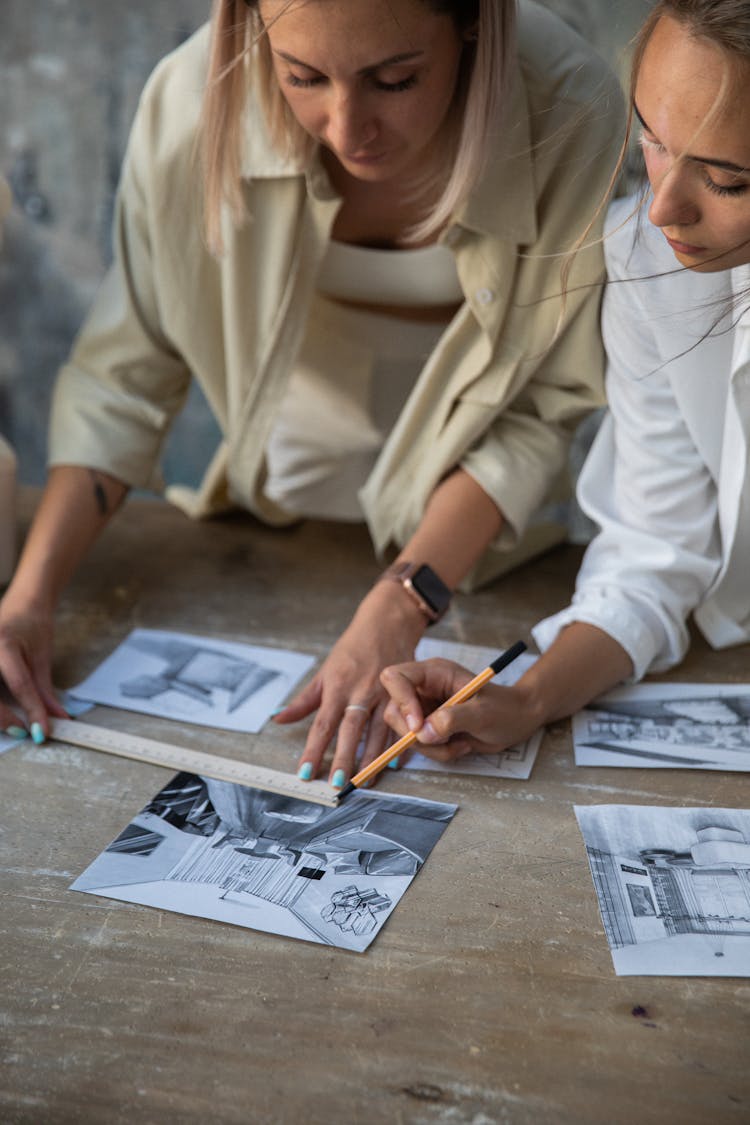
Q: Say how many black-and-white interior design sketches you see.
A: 5